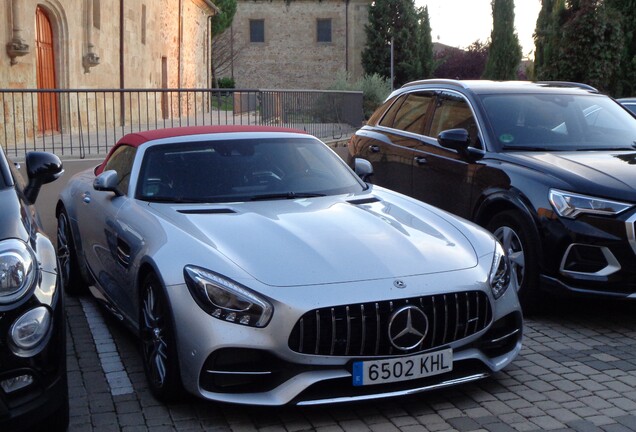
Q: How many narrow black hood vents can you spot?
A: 2